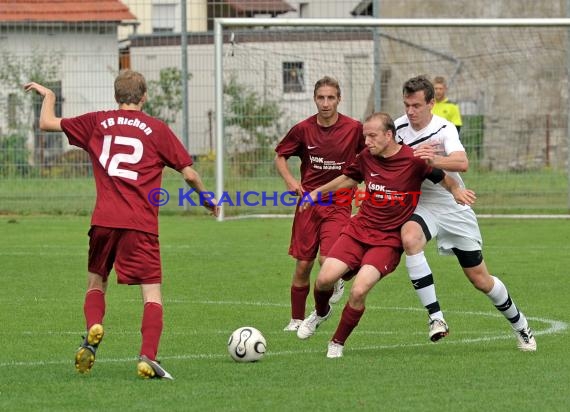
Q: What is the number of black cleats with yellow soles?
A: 2